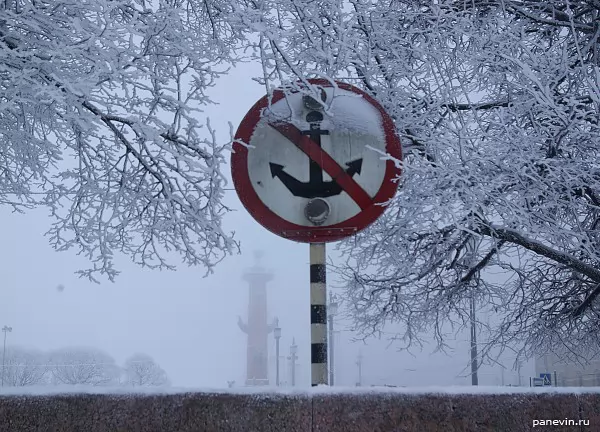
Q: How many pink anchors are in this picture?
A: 0